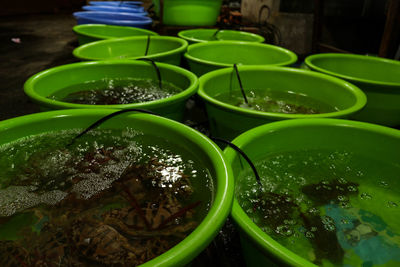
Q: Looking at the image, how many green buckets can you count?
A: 10